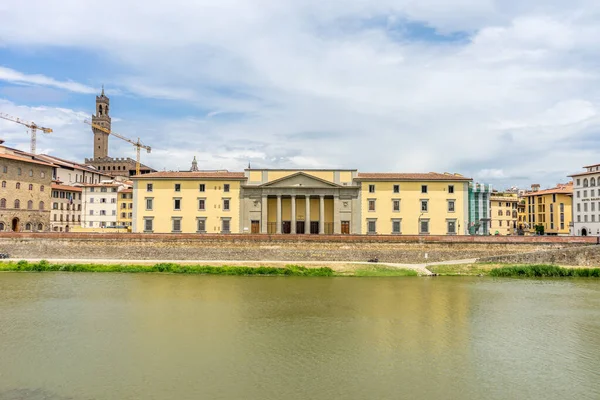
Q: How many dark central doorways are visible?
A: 3